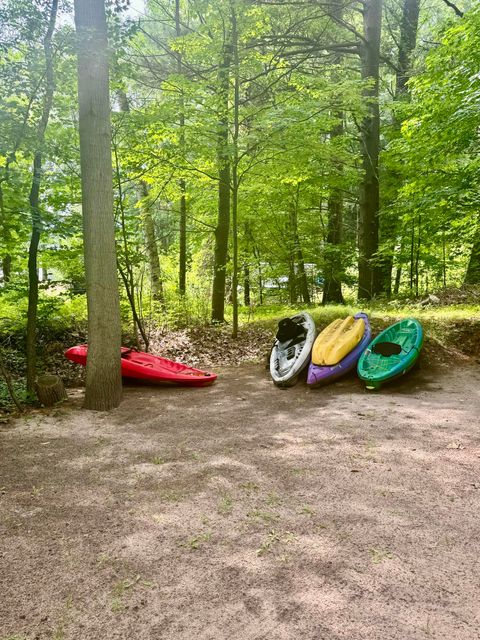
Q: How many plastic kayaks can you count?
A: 5